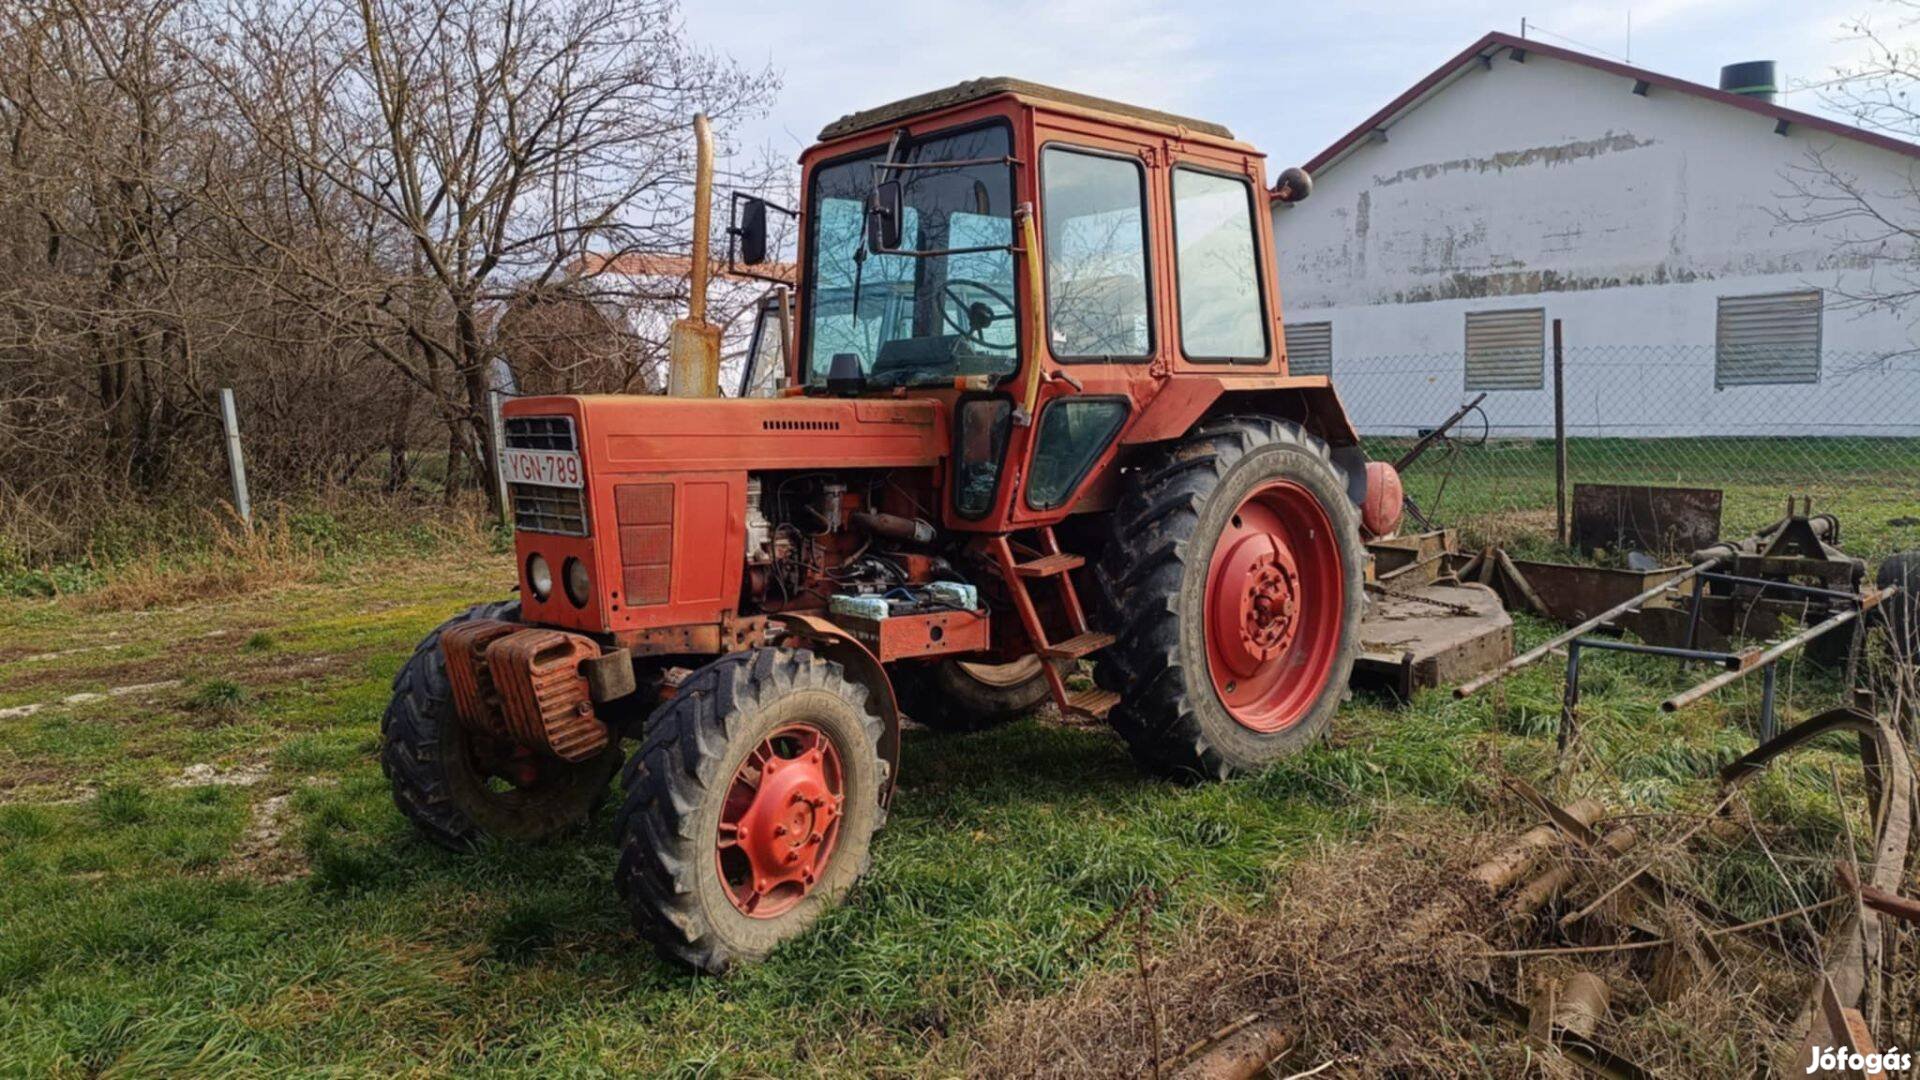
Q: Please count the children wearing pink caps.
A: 0